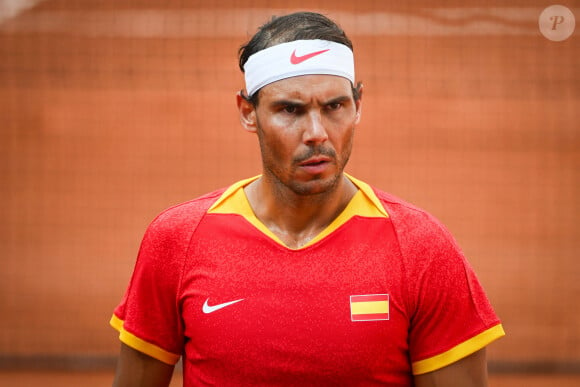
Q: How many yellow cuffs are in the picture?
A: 2